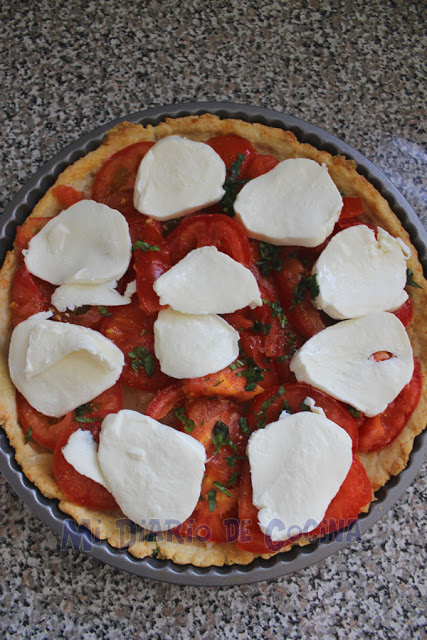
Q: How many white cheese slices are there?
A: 10